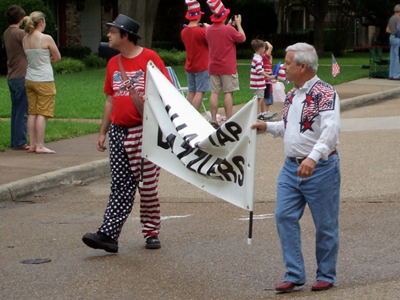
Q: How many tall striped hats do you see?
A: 2